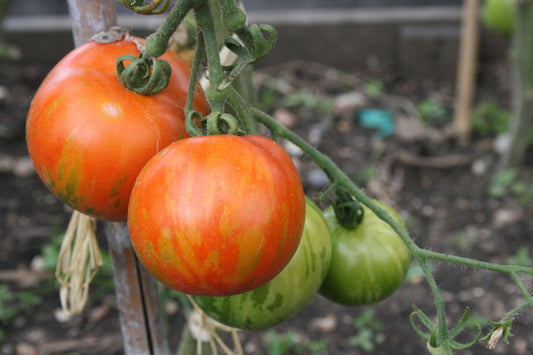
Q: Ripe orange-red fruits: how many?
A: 2